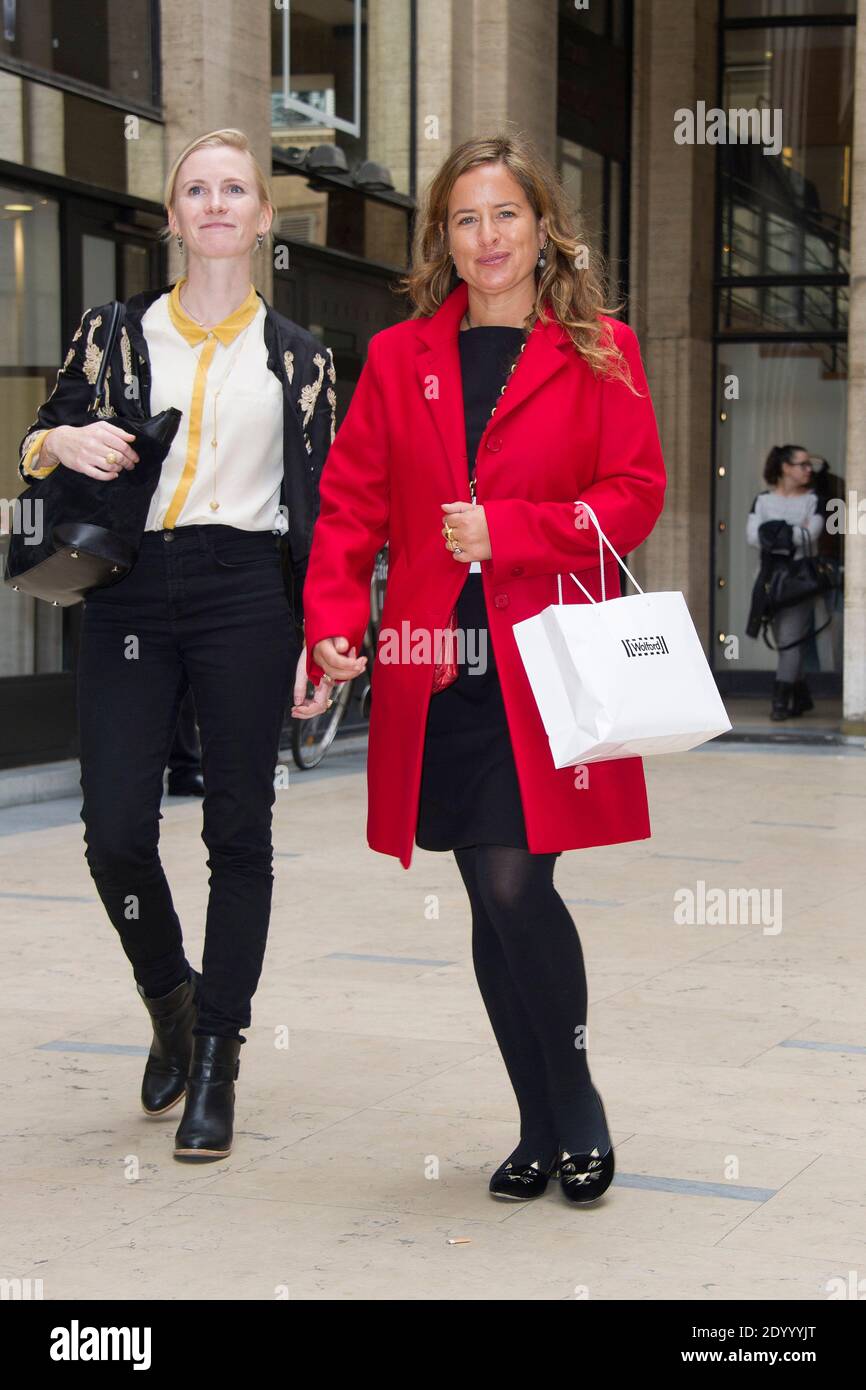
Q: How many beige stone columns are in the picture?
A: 4